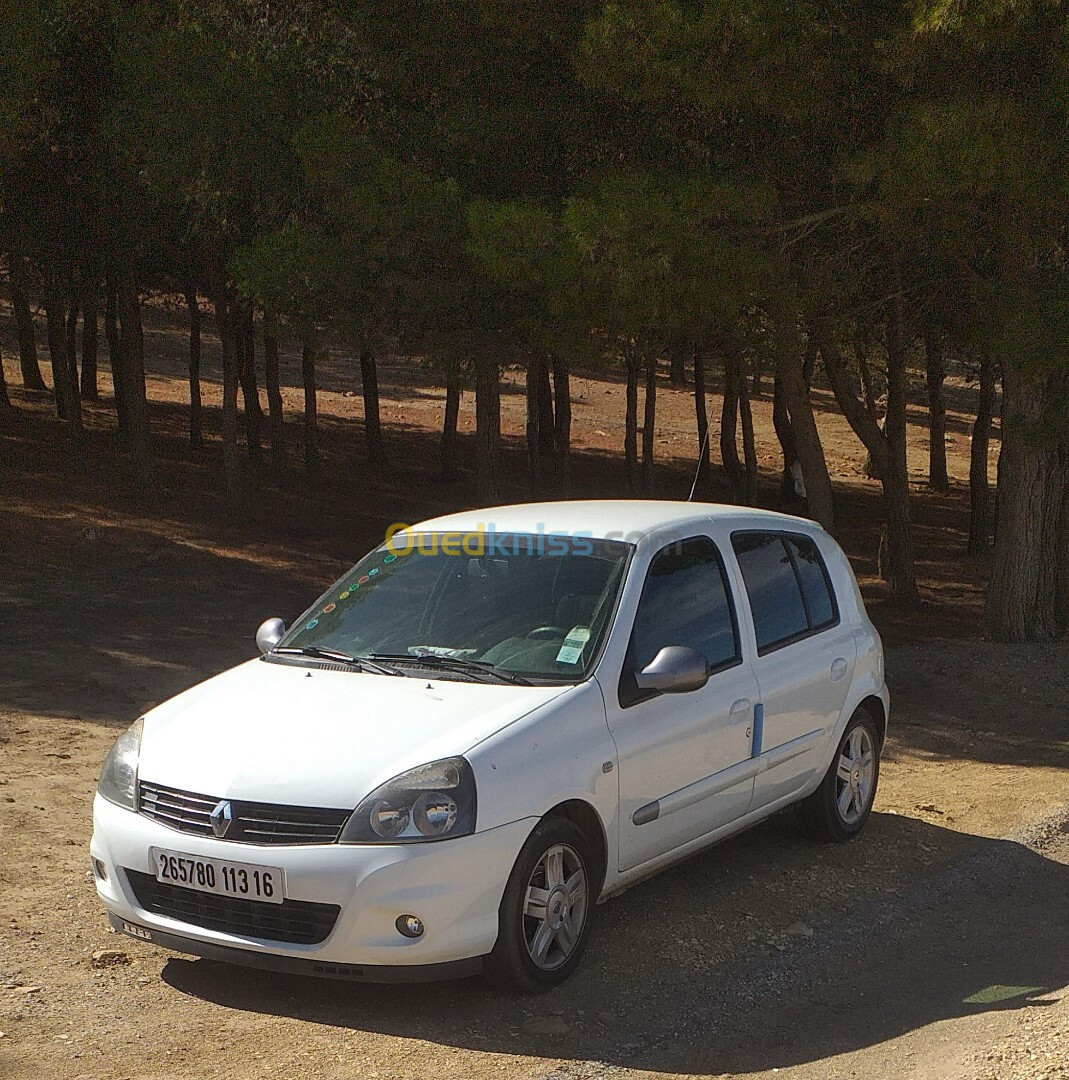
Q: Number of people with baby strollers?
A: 0